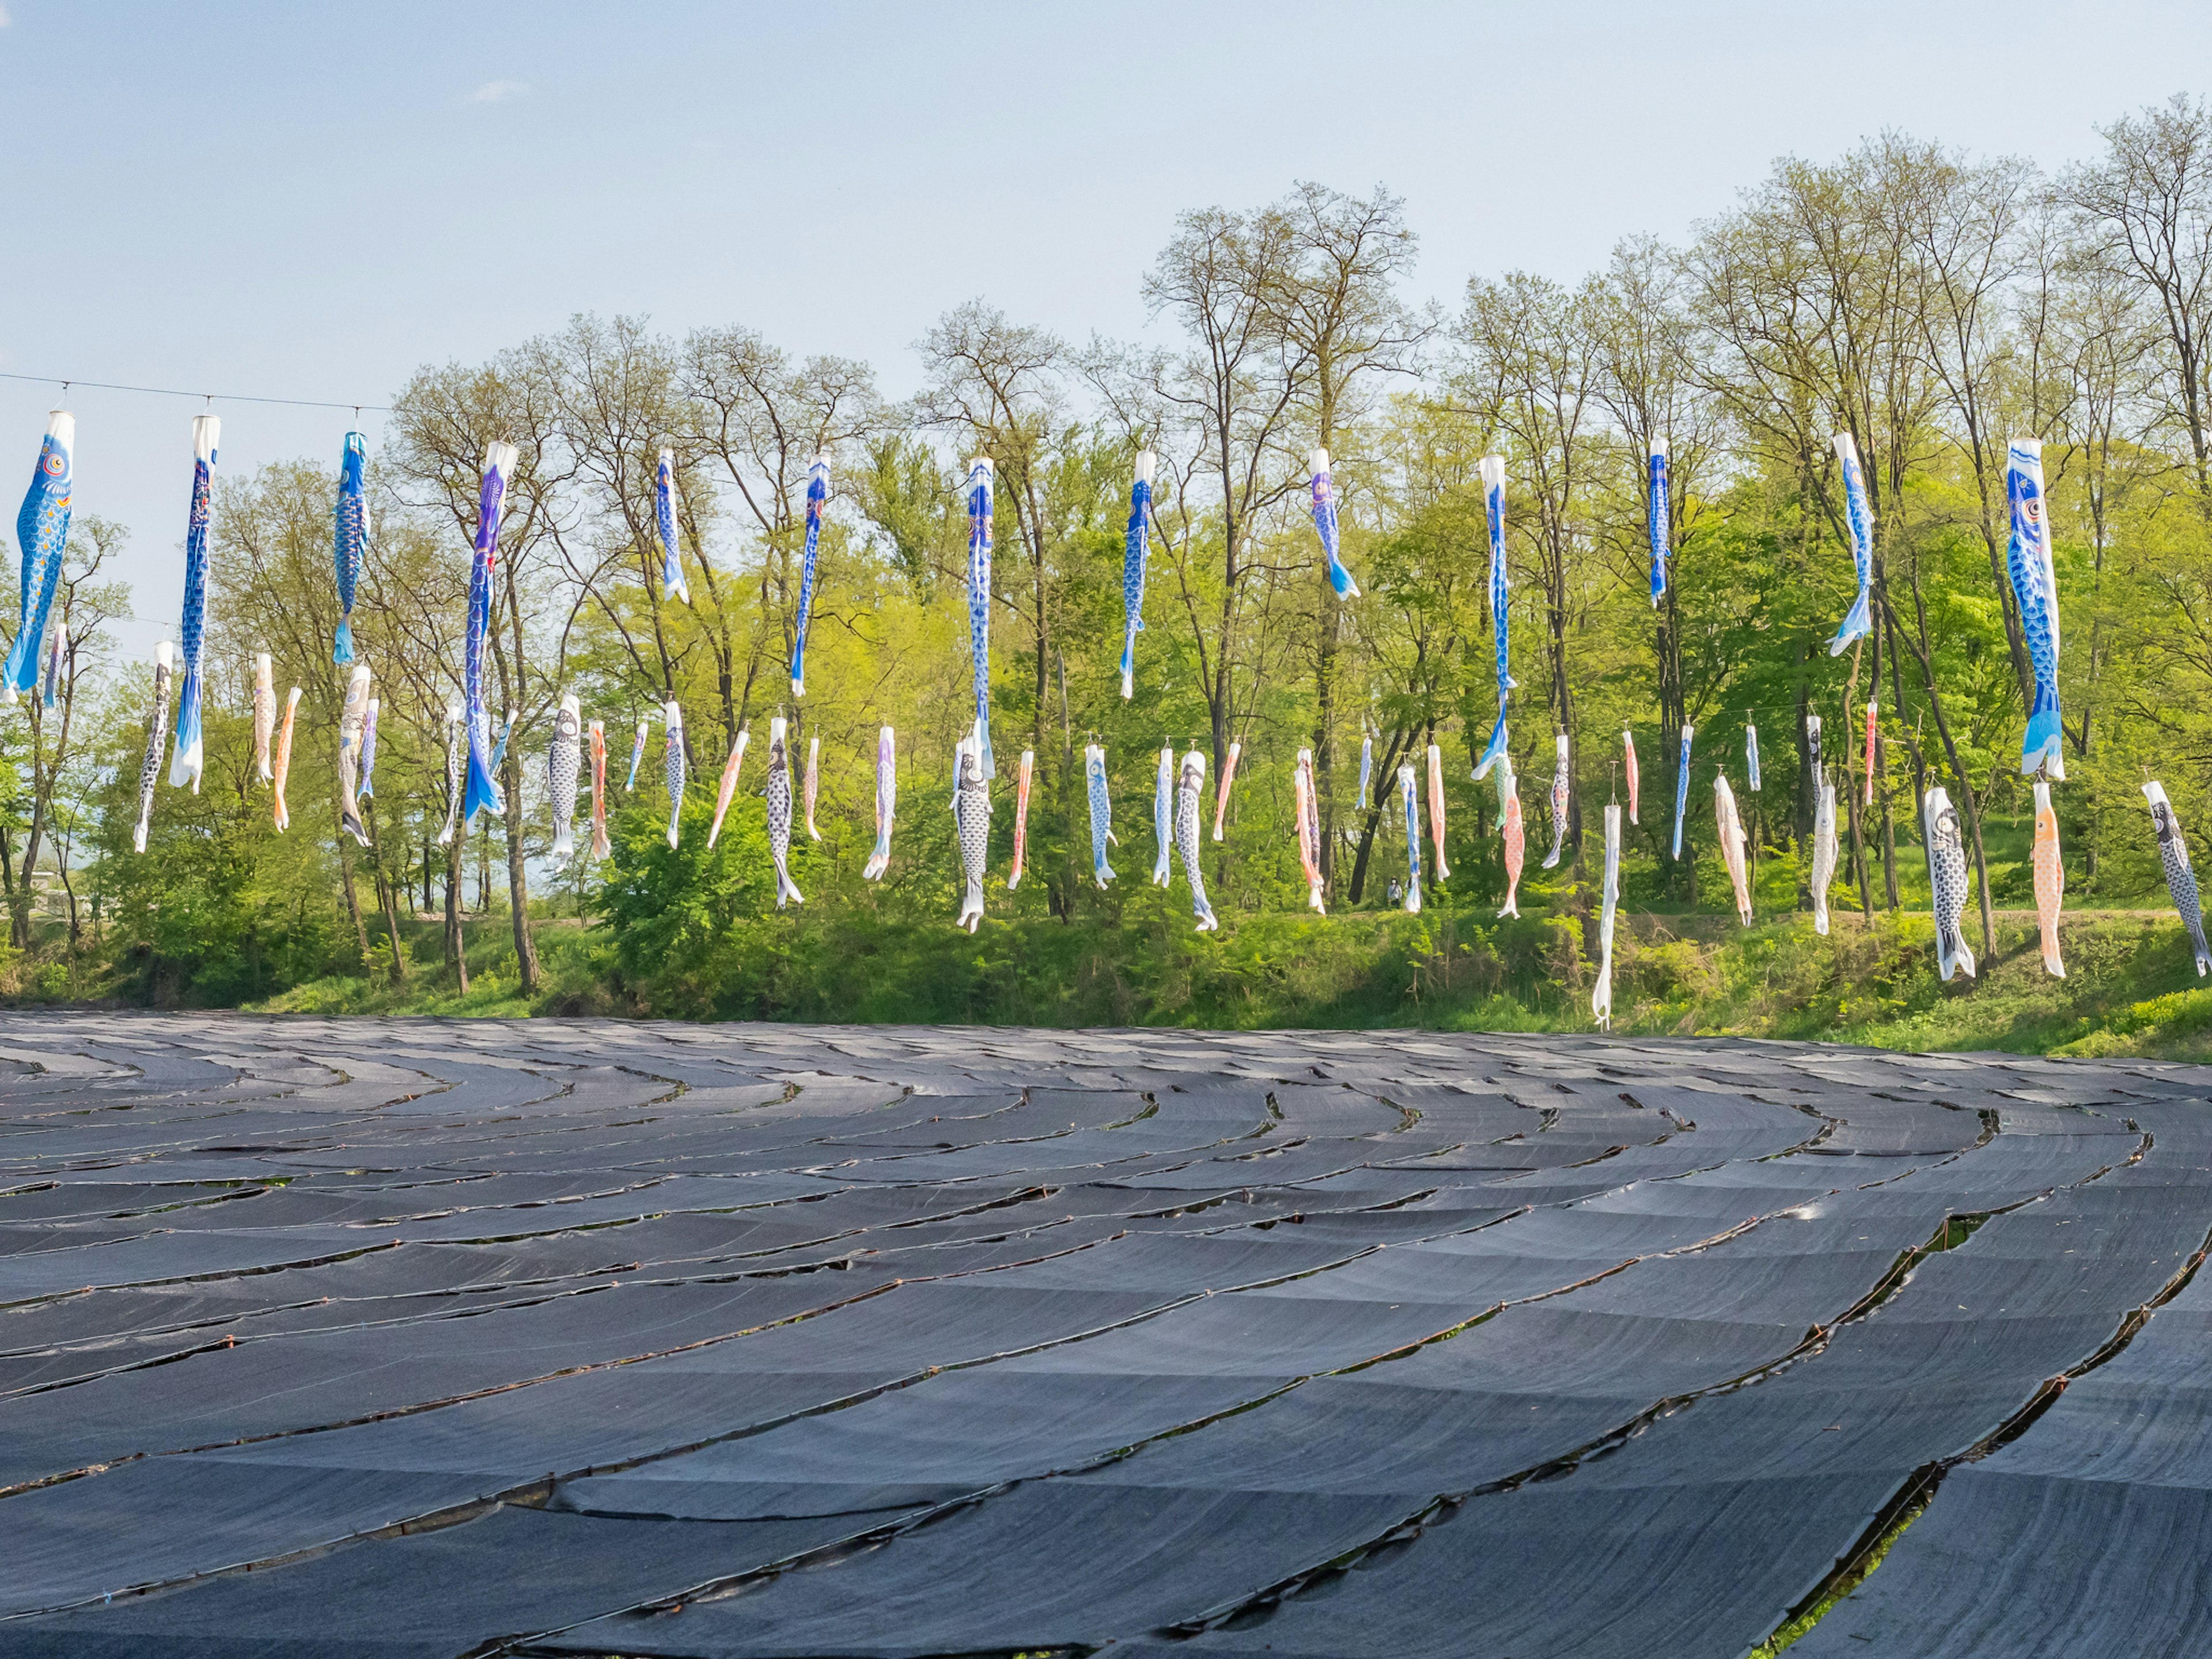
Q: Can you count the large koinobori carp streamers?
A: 13